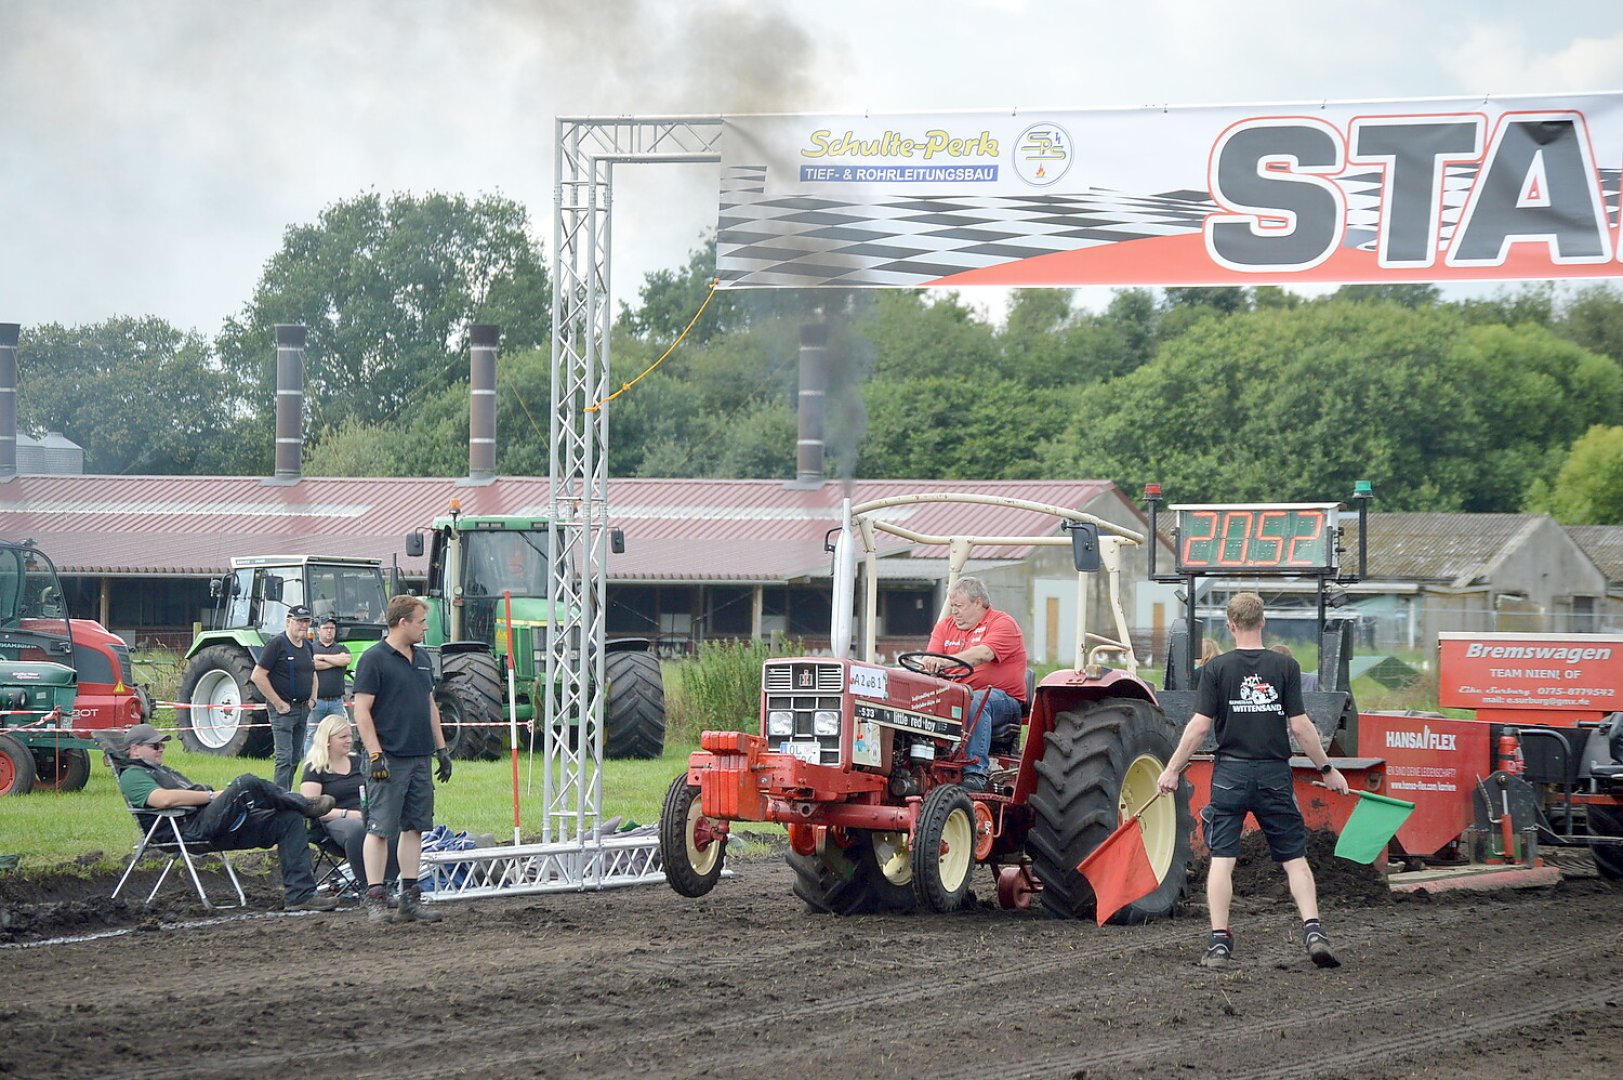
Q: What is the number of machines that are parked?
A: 4